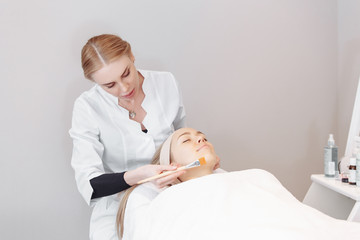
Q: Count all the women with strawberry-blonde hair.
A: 1